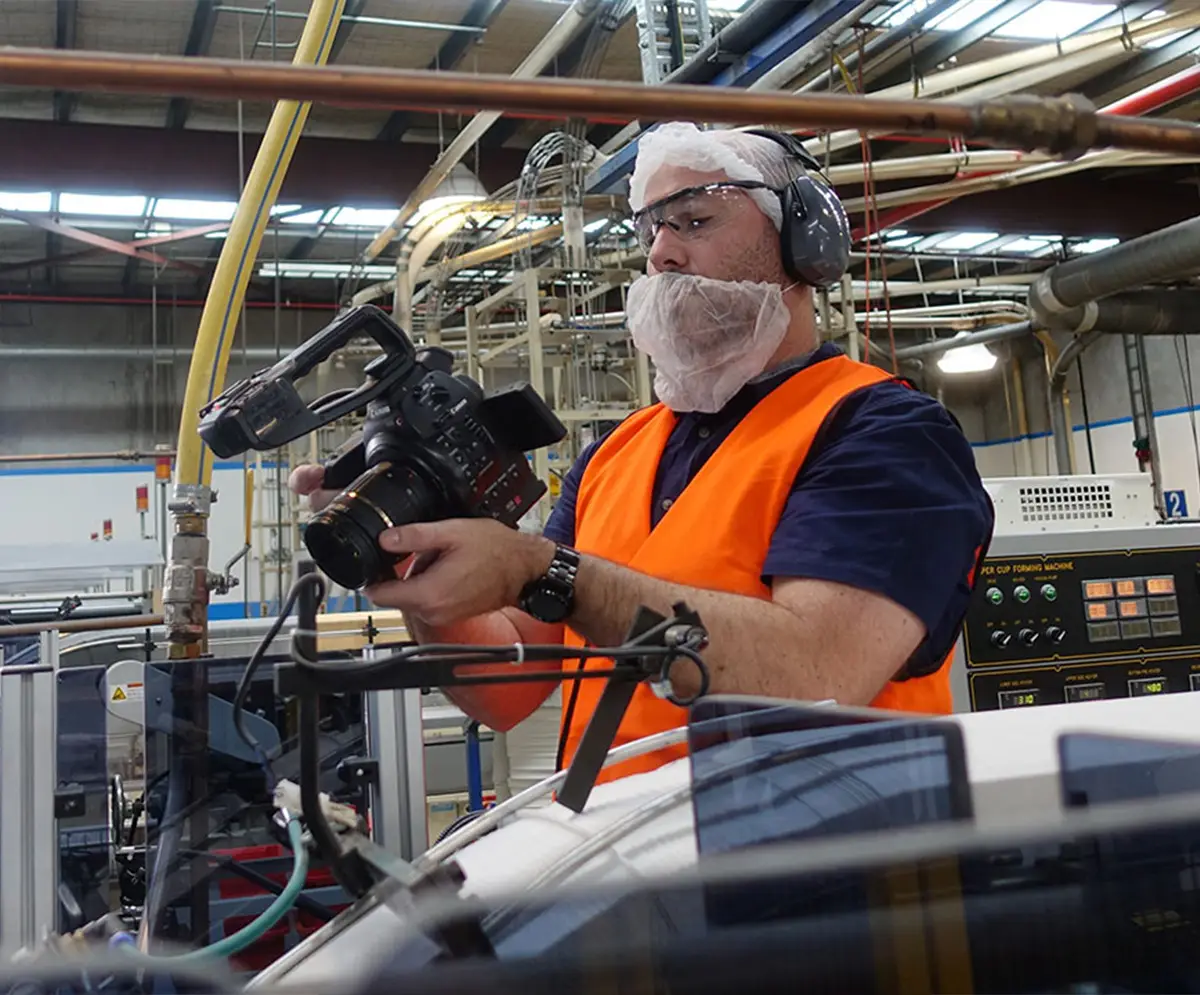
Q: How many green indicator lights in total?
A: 3